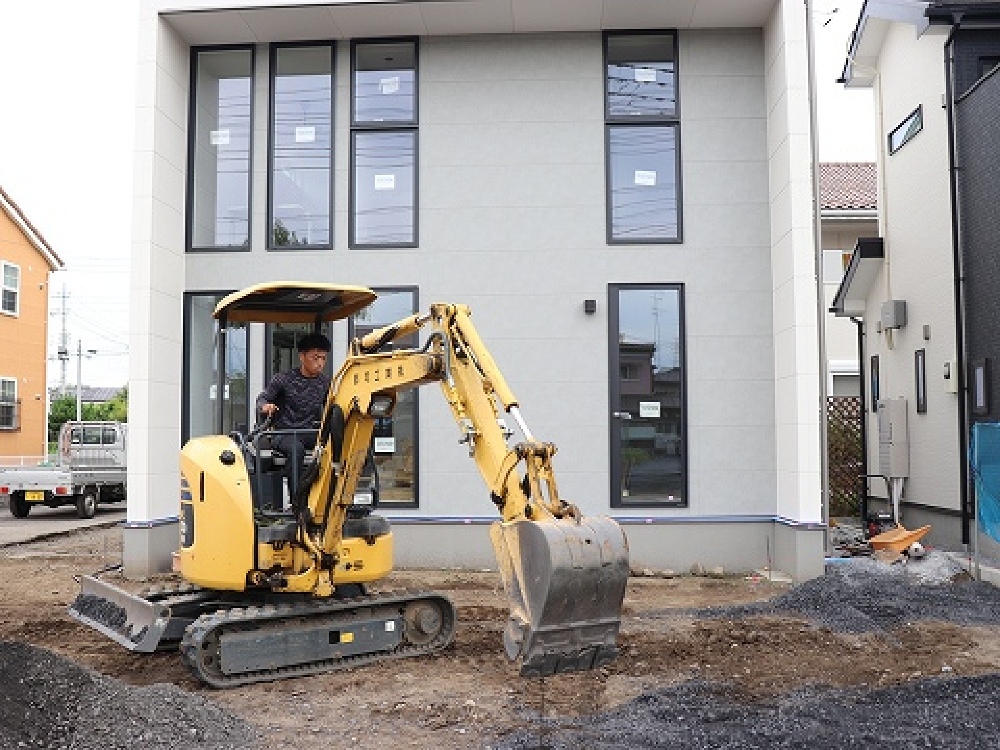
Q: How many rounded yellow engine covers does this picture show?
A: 1